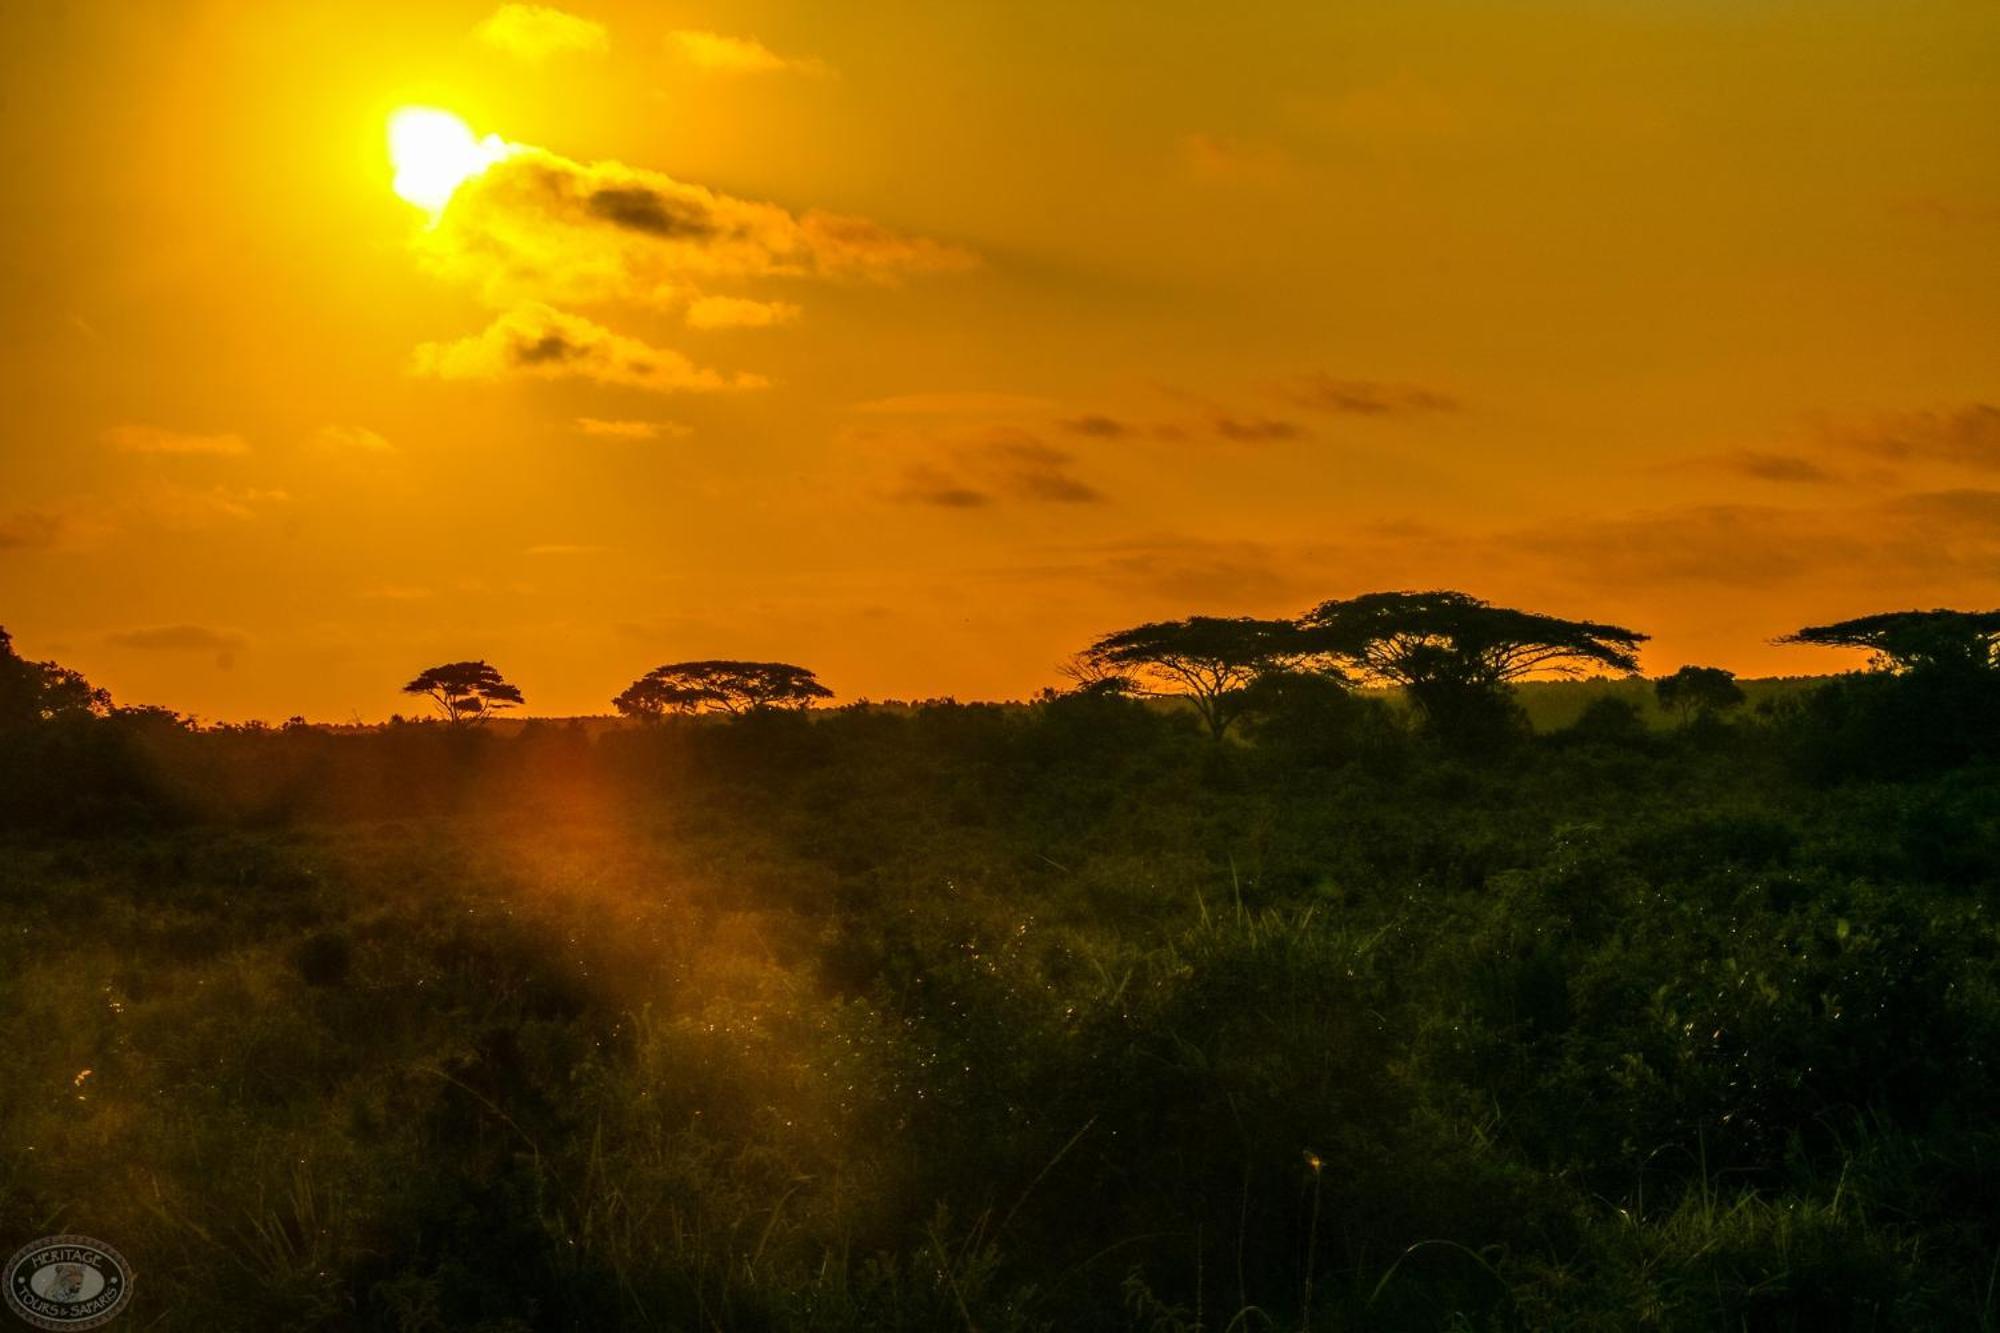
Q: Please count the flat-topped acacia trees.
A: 5